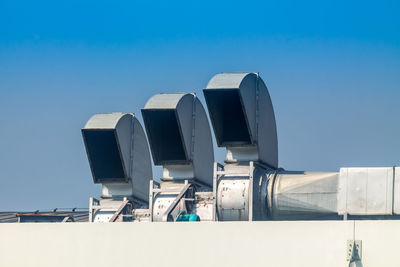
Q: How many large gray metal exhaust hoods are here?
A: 3